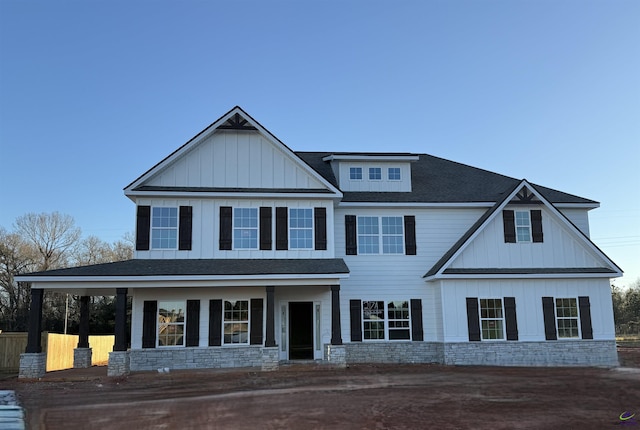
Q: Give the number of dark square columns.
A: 5